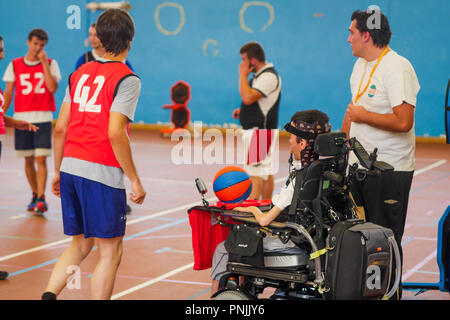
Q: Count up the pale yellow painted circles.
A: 3